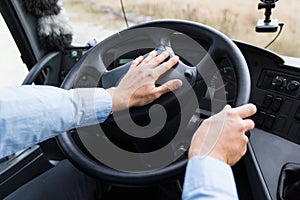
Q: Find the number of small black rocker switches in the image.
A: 4